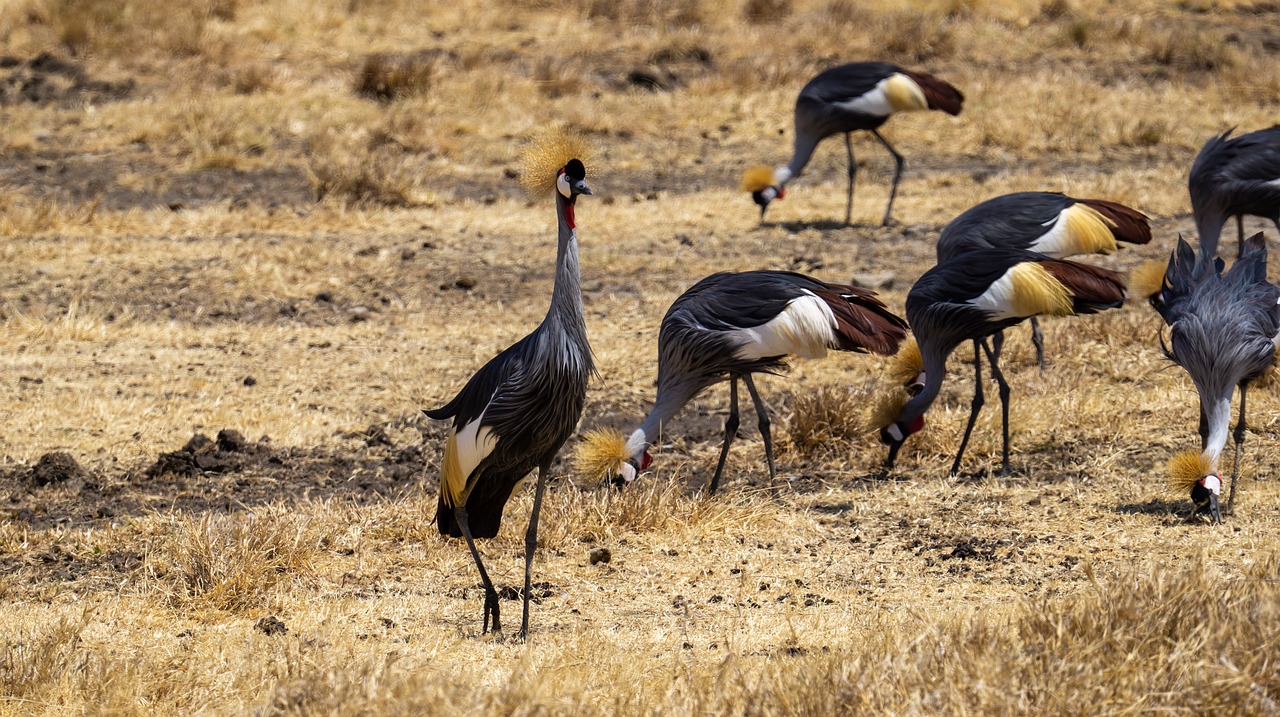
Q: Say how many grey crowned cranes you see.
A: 7